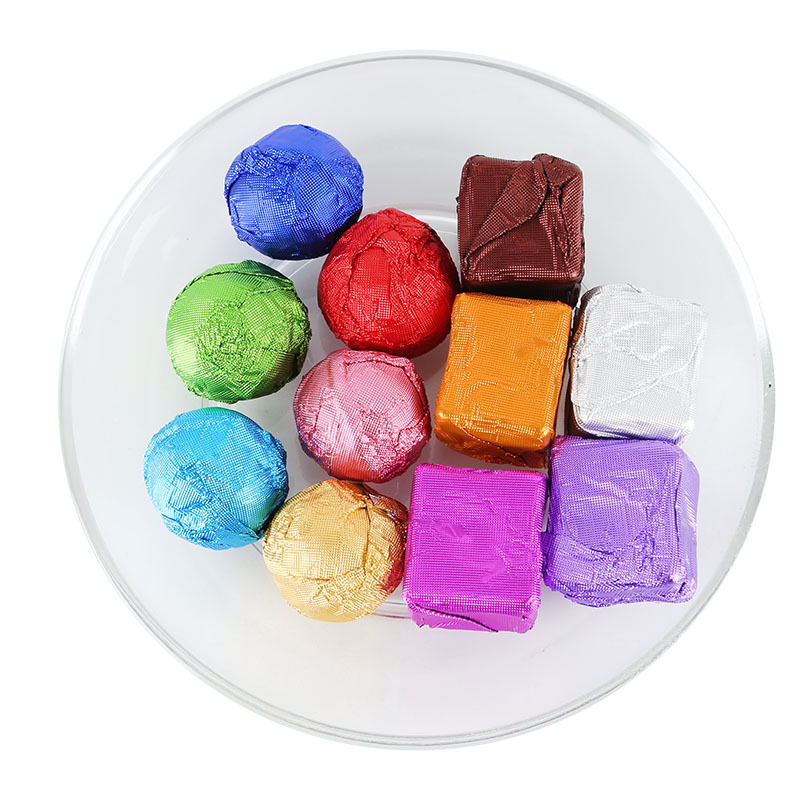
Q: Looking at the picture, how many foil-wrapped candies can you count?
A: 11